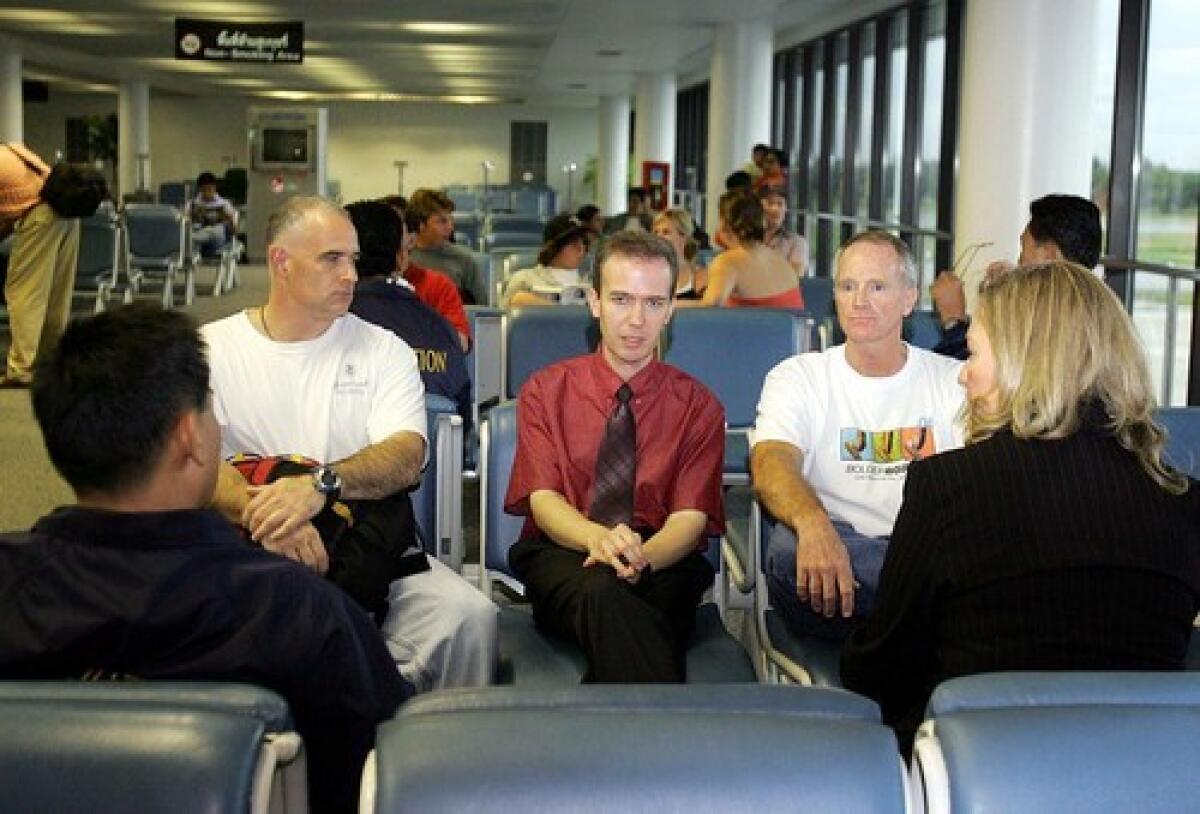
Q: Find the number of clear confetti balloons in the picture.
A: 0